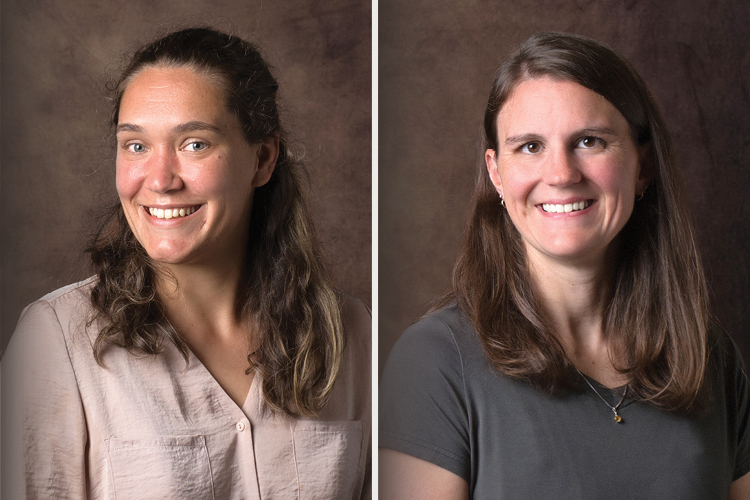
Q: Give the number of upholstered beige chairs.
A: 0